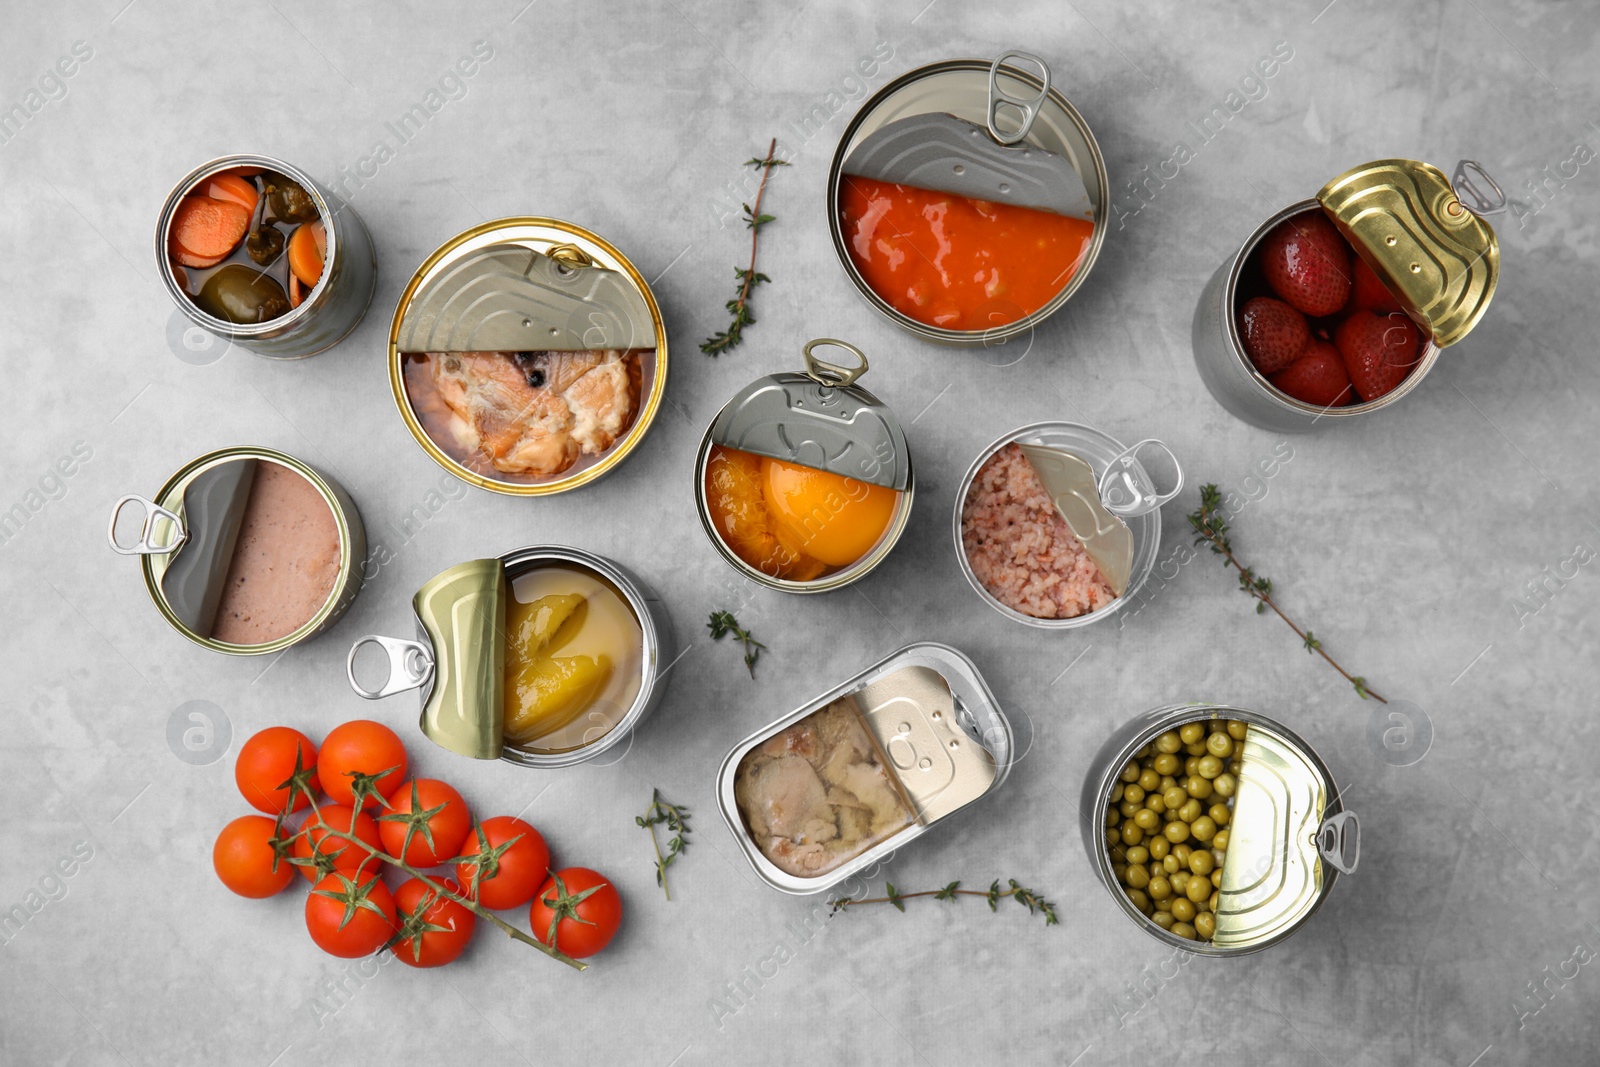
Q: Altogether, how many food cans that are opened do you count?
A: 10